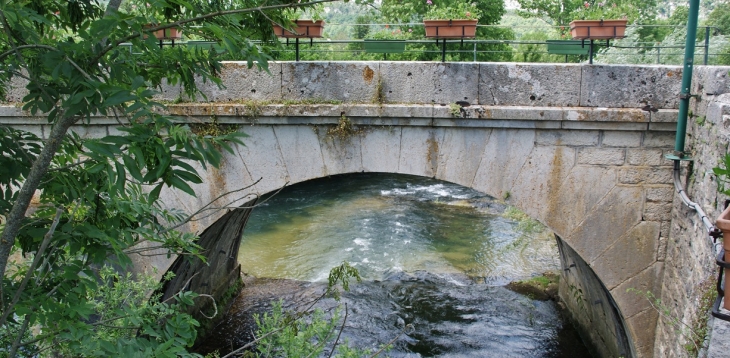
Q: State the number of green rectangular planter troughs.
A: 3